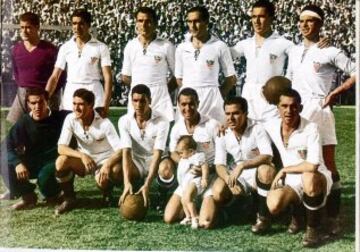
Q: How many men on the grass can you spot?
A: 12